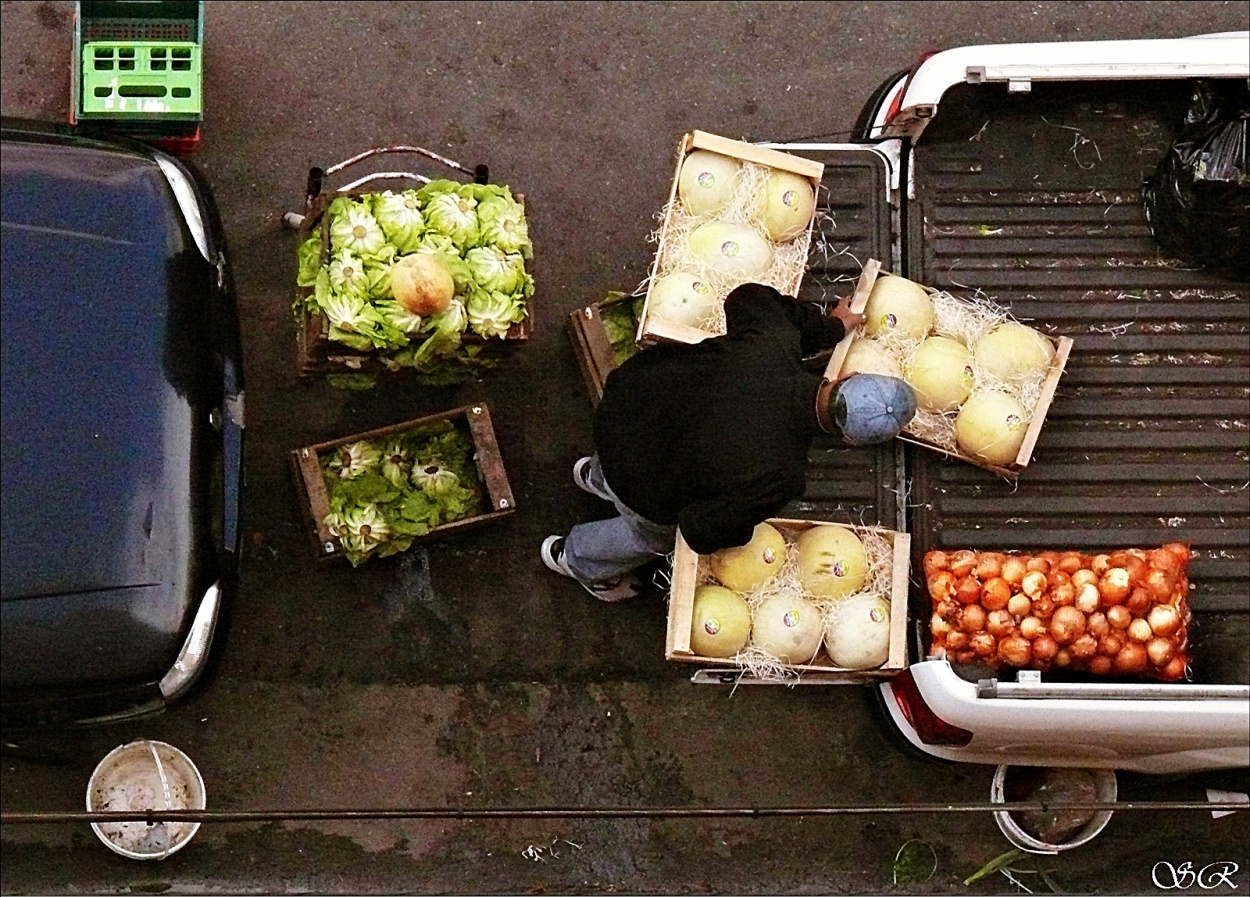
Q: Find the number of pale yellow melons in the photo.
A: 14